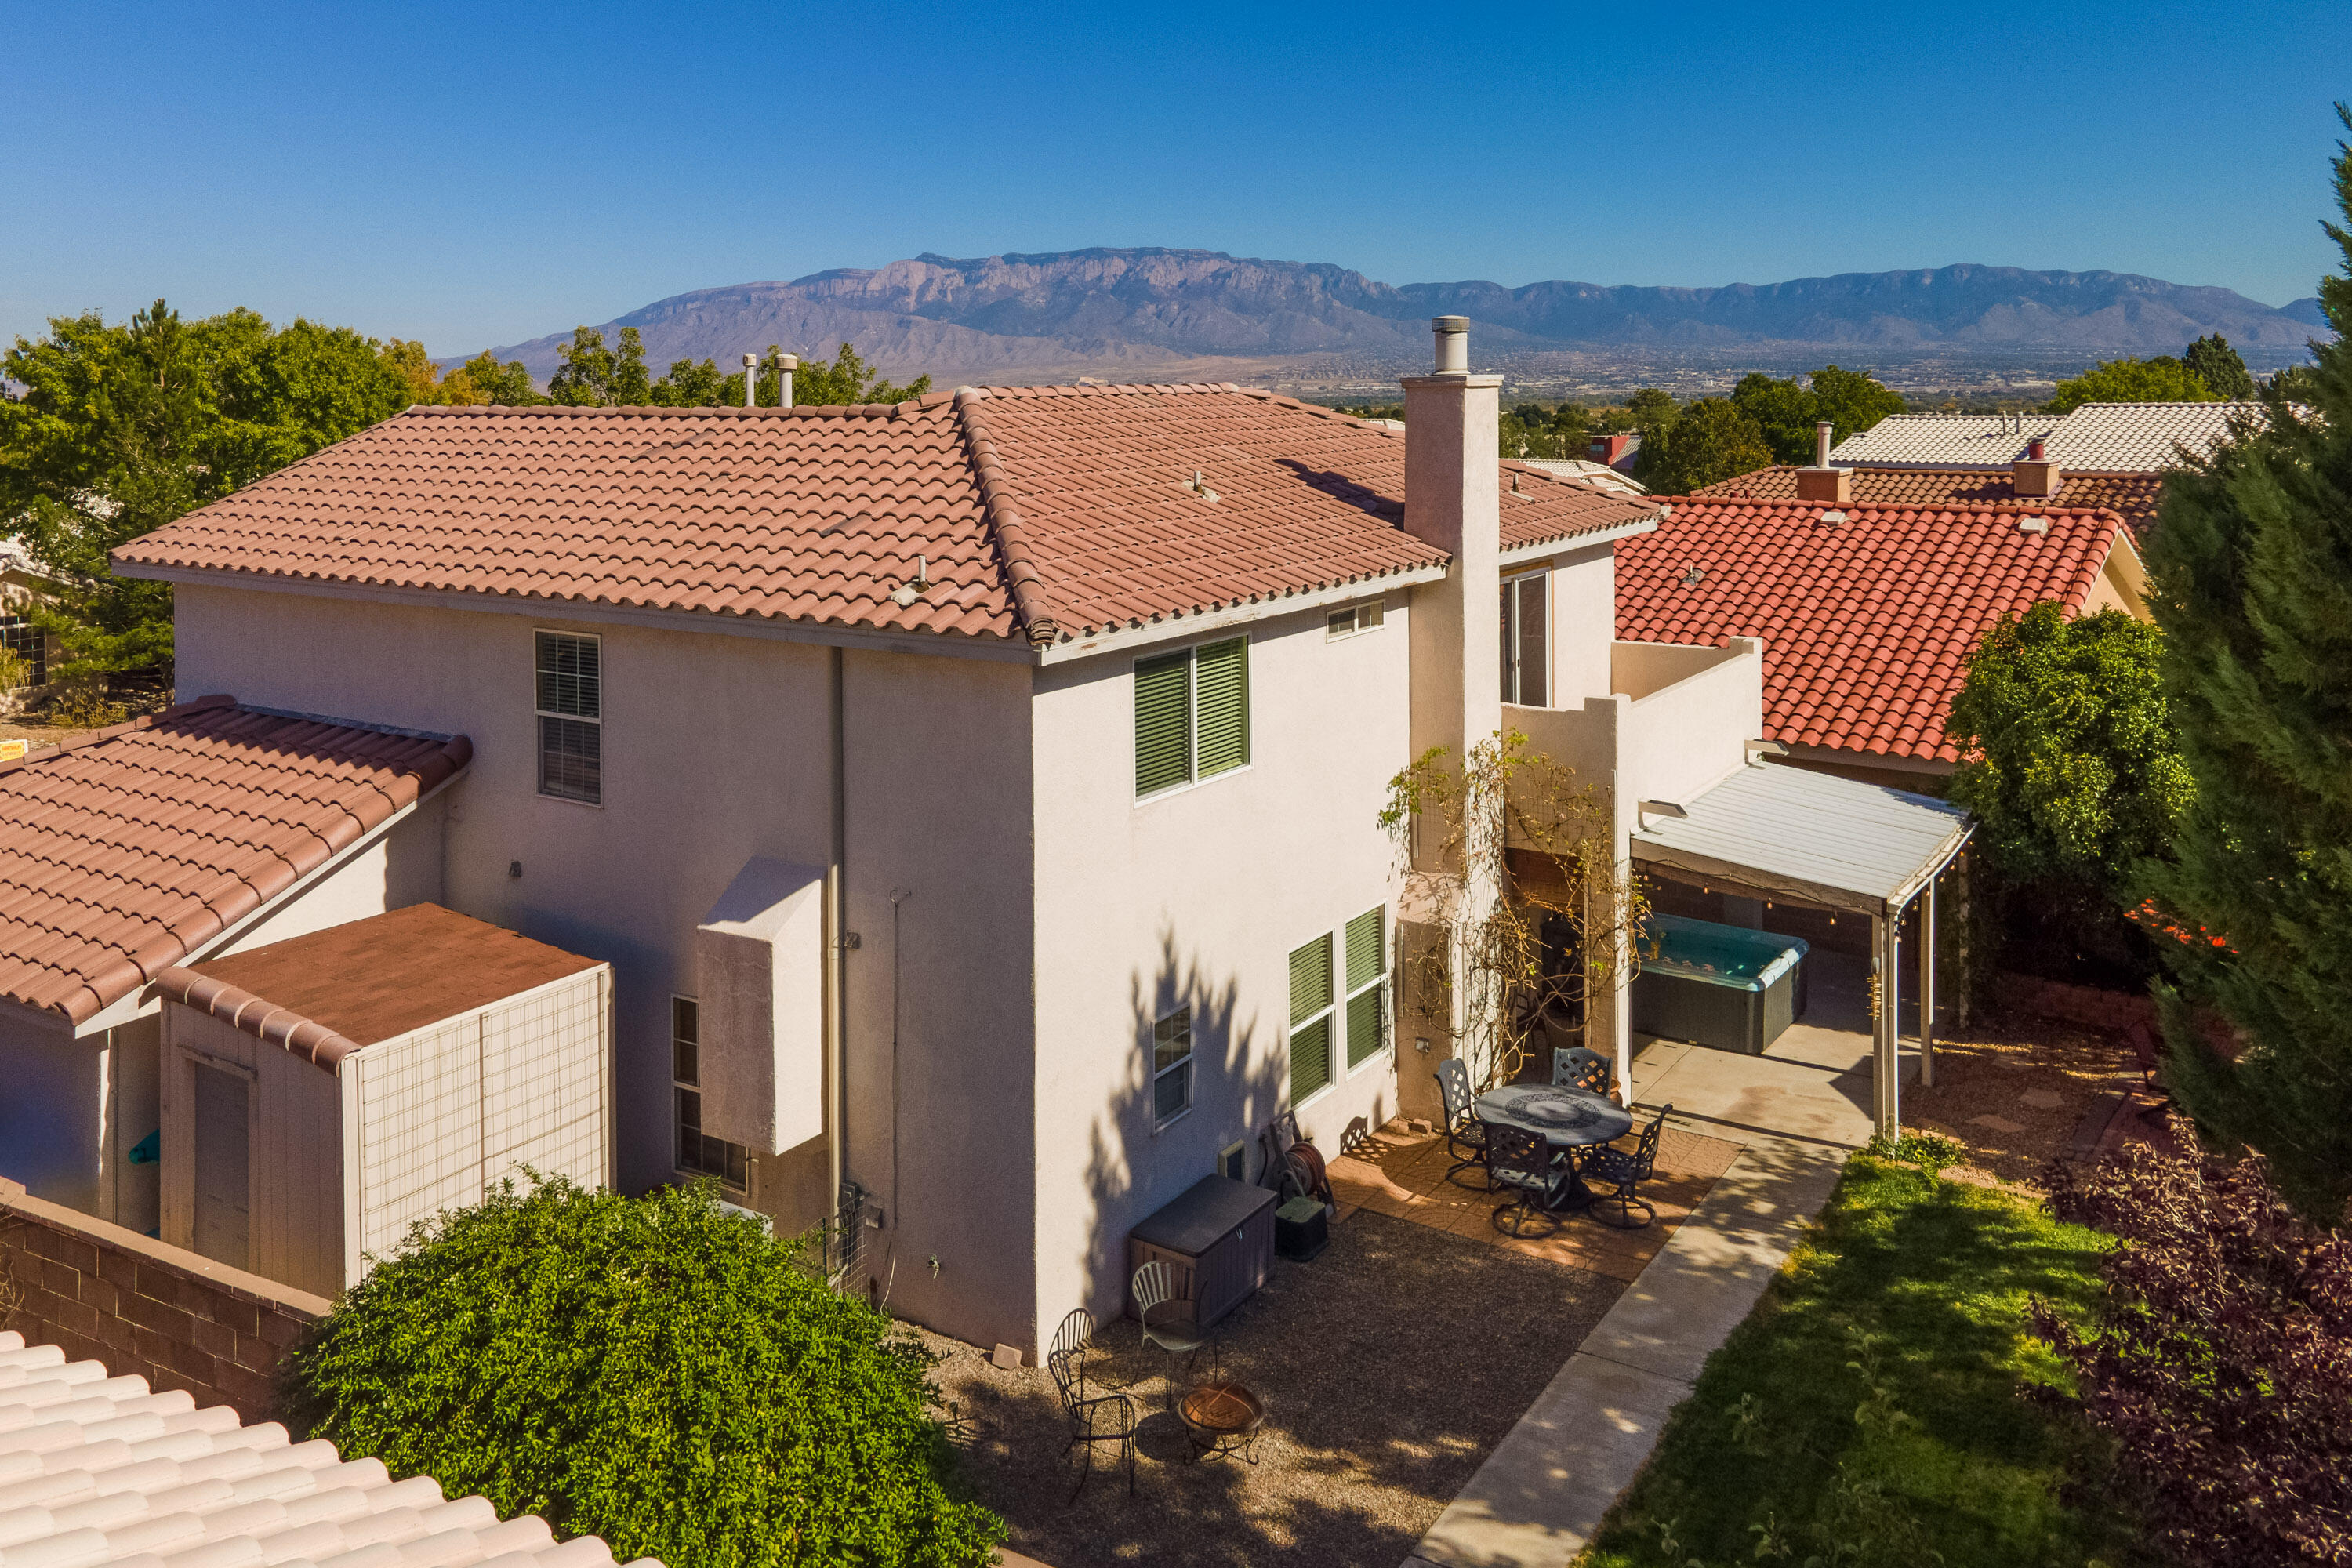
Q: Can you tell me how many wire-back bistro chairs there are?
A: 2